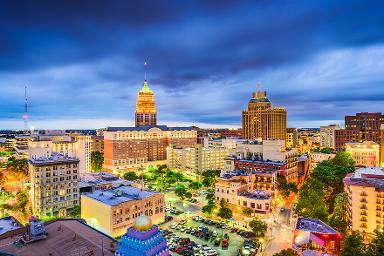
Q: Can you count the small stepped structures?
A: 1